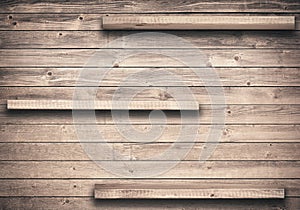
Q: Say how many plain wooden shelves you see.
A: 3